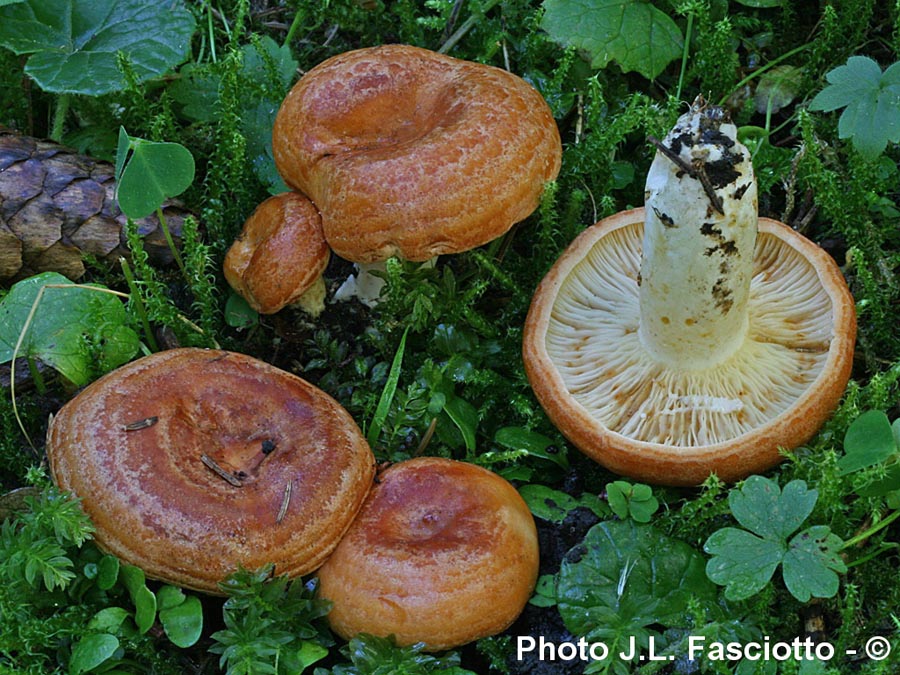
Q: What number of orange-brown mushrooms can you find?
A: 5